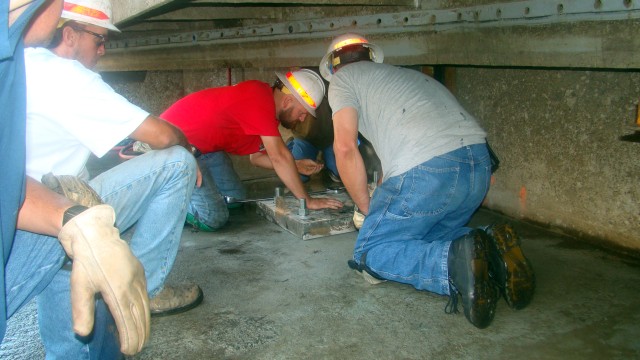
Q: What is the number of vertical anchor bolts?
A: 3